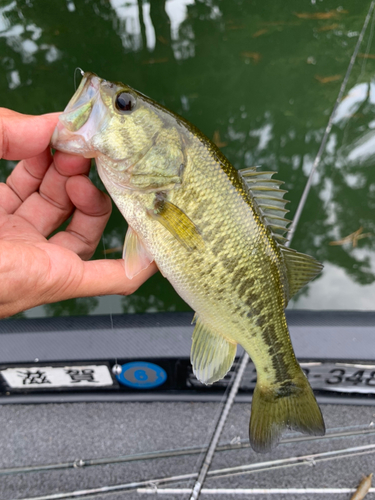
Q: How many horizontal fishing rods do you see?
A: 2